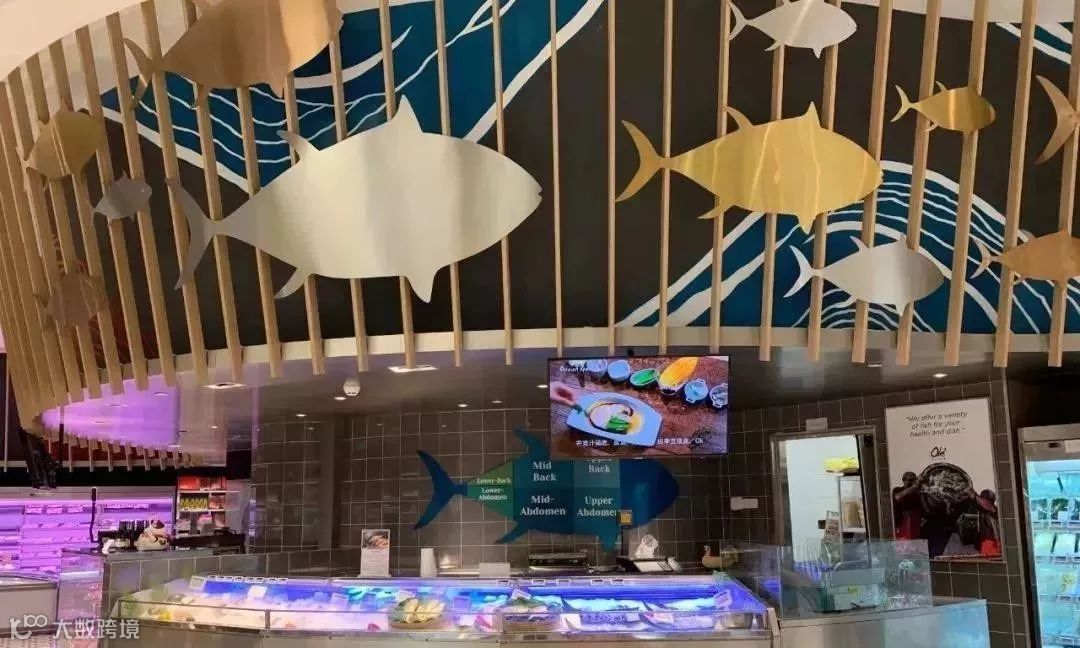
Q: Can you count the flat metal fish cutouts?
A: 11